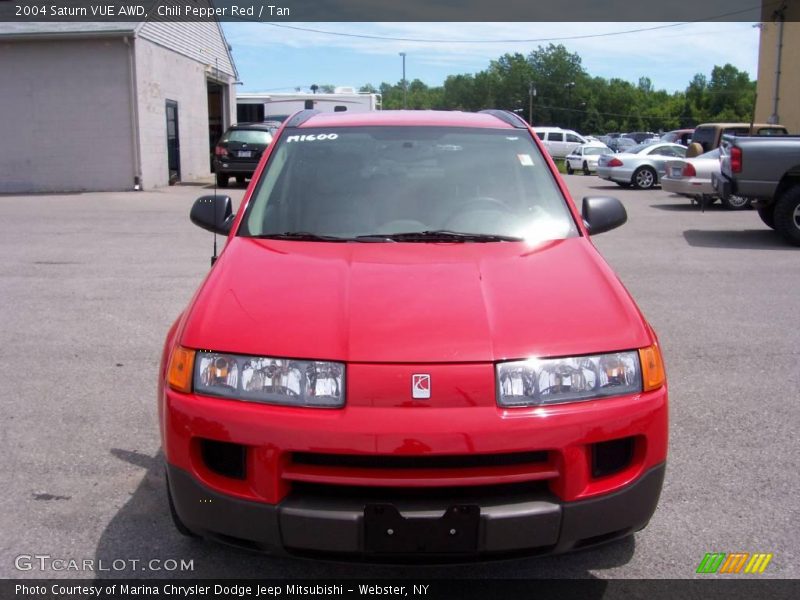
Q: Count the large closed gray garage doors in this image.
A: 0